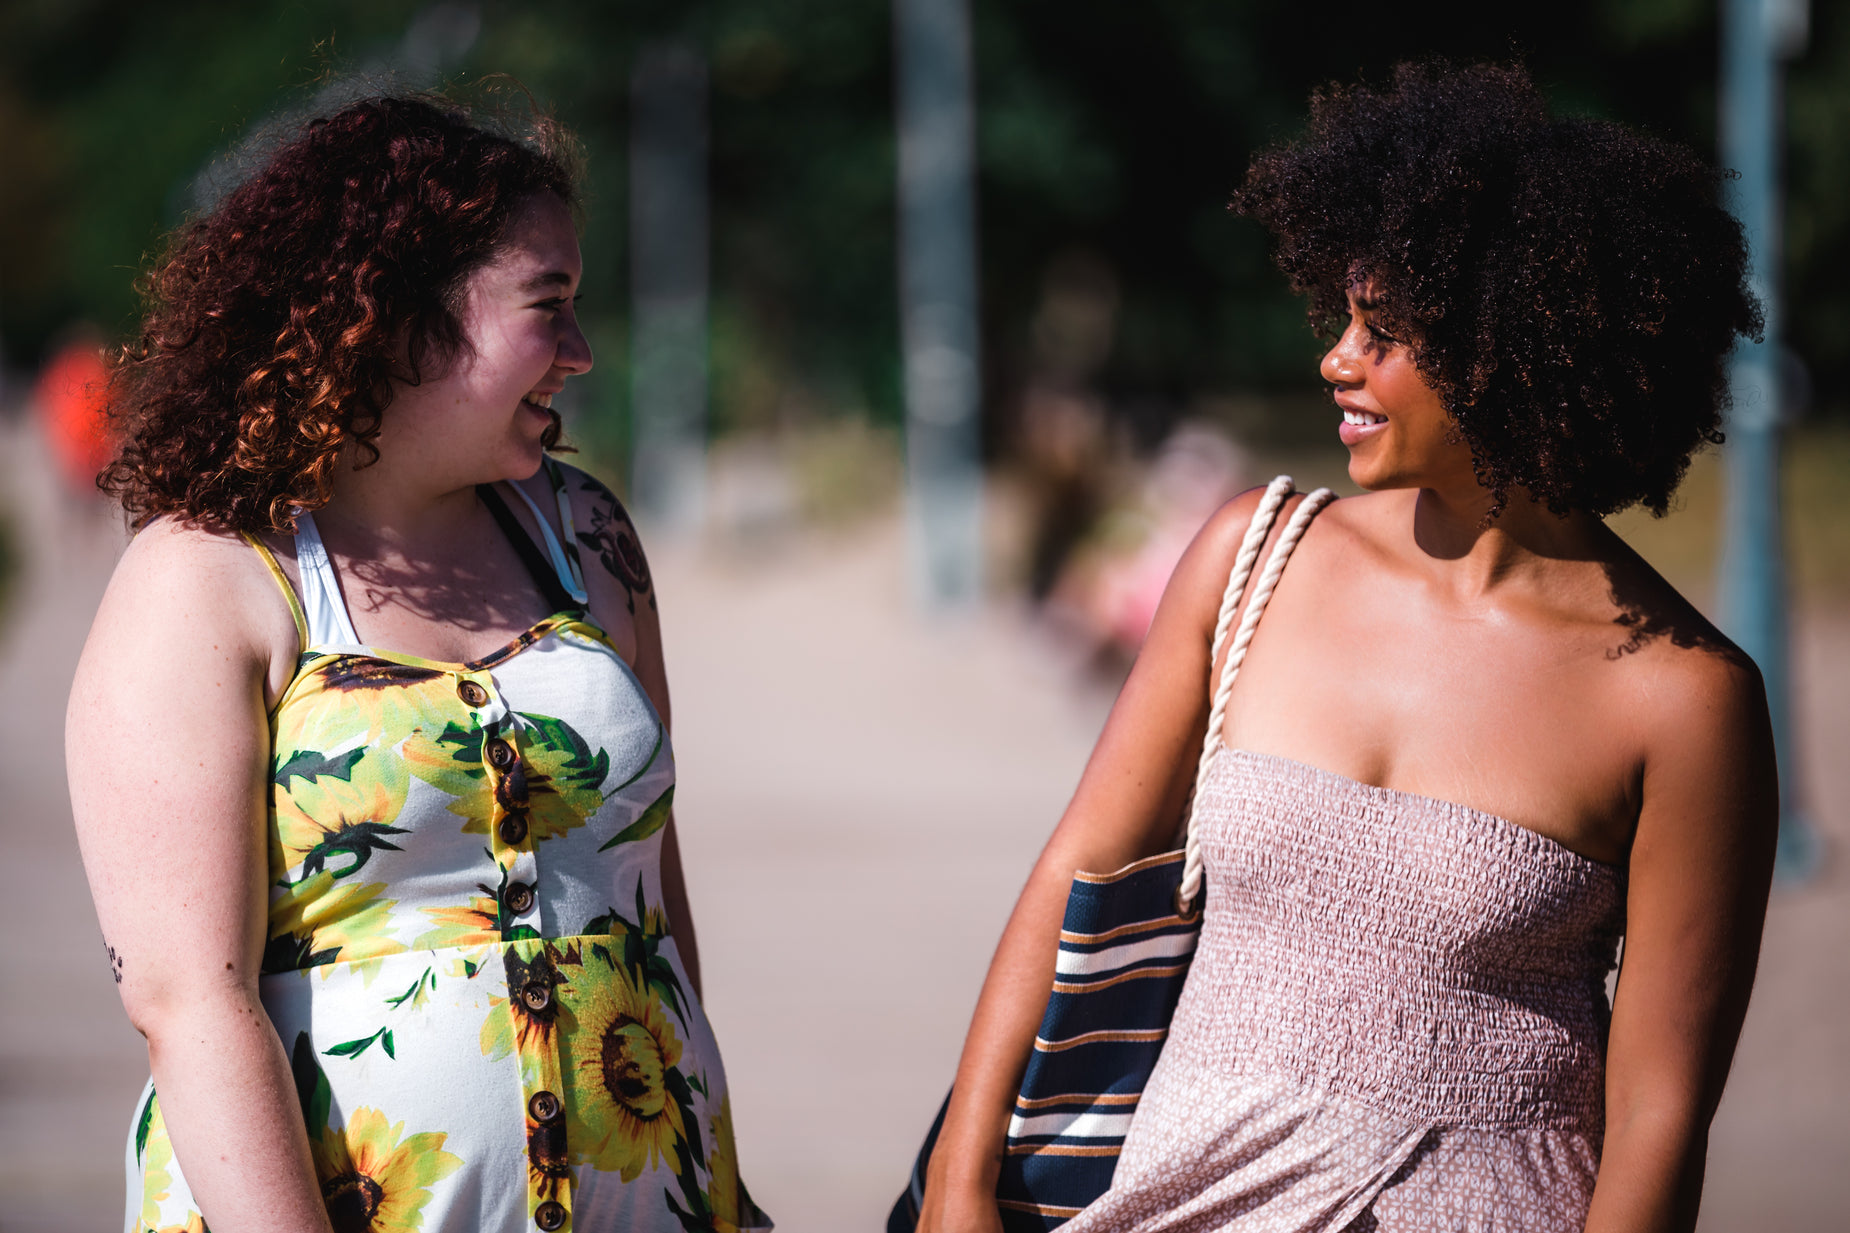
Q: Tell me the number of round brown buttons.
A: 7